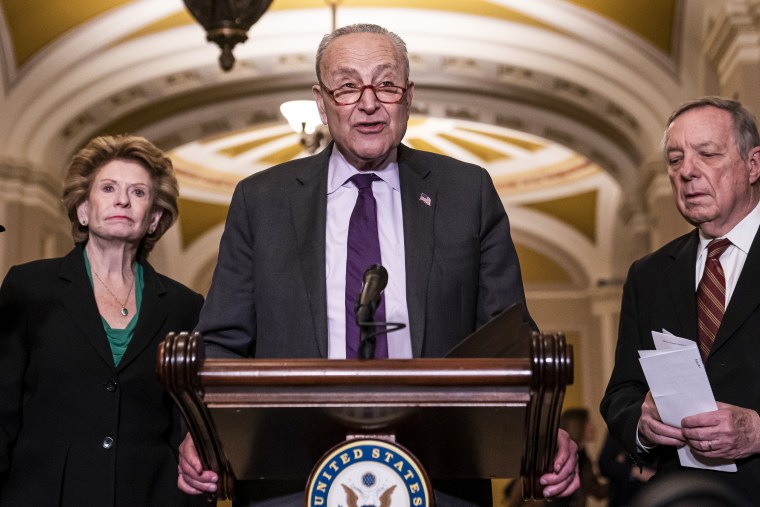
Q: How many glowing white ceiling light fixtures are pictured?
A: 1